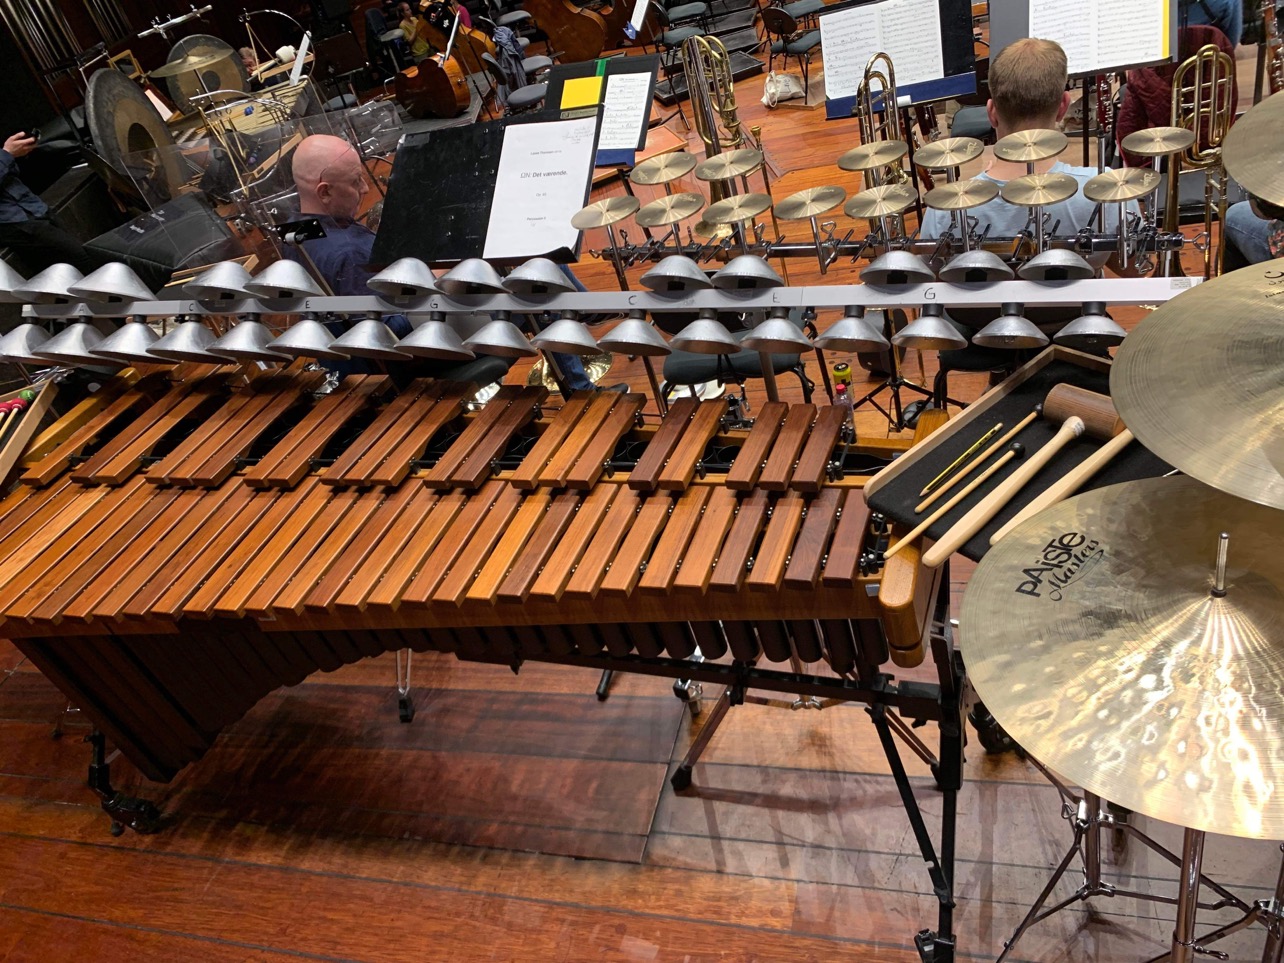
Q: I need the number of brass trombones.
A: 3